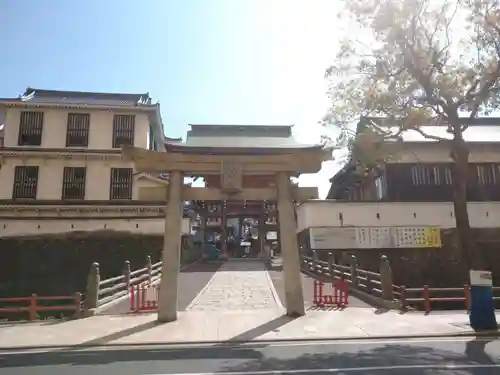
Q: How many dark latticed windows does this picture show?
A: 6